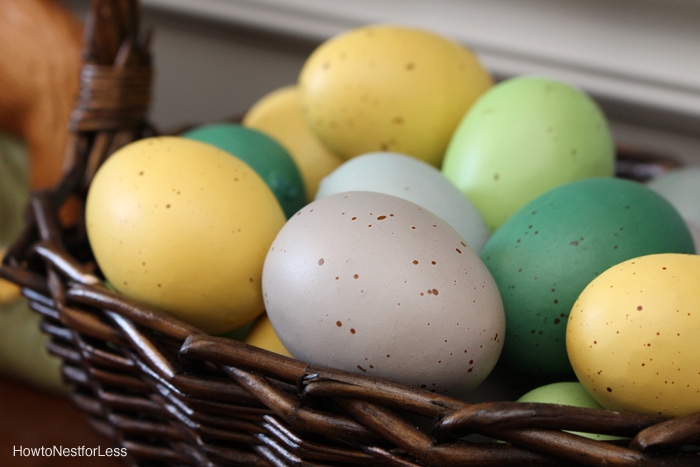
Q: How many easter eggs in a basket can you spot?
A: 12